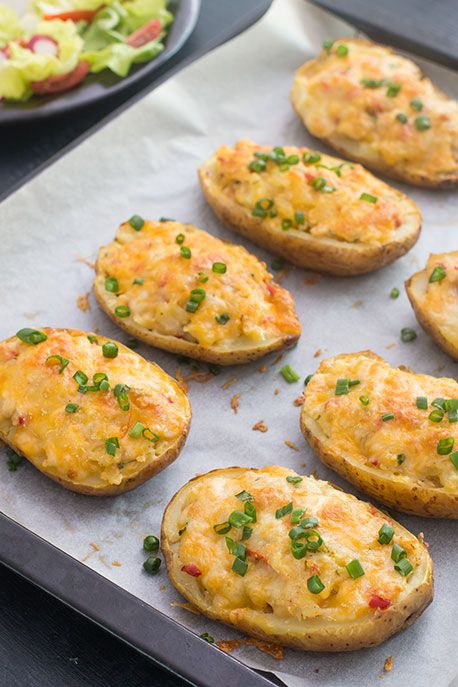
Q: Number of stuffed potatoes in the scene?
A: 7